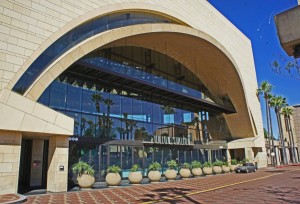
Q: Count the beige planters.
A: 11